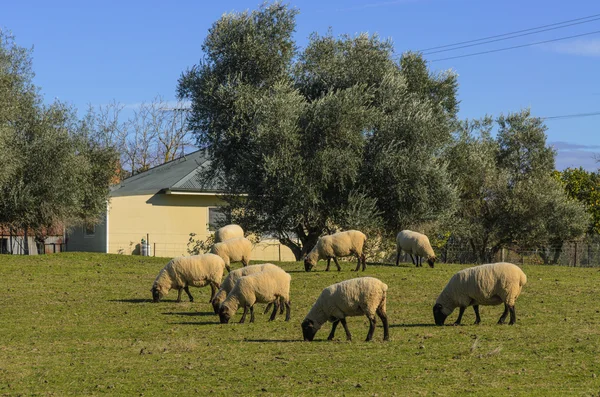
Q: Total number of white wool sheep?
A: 9